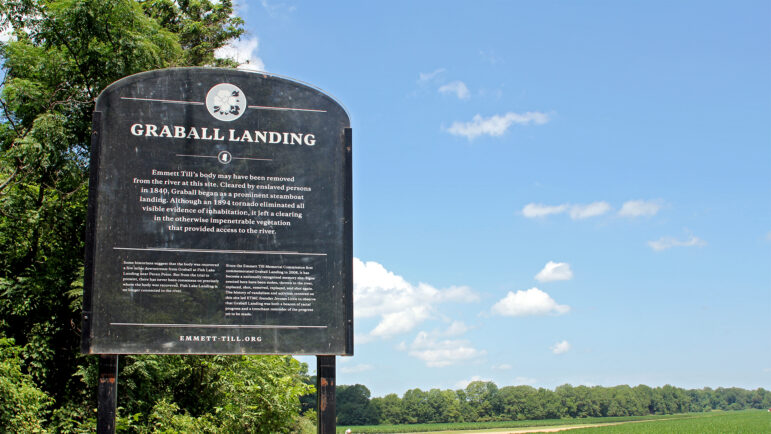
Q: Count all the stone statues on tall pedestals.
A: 0